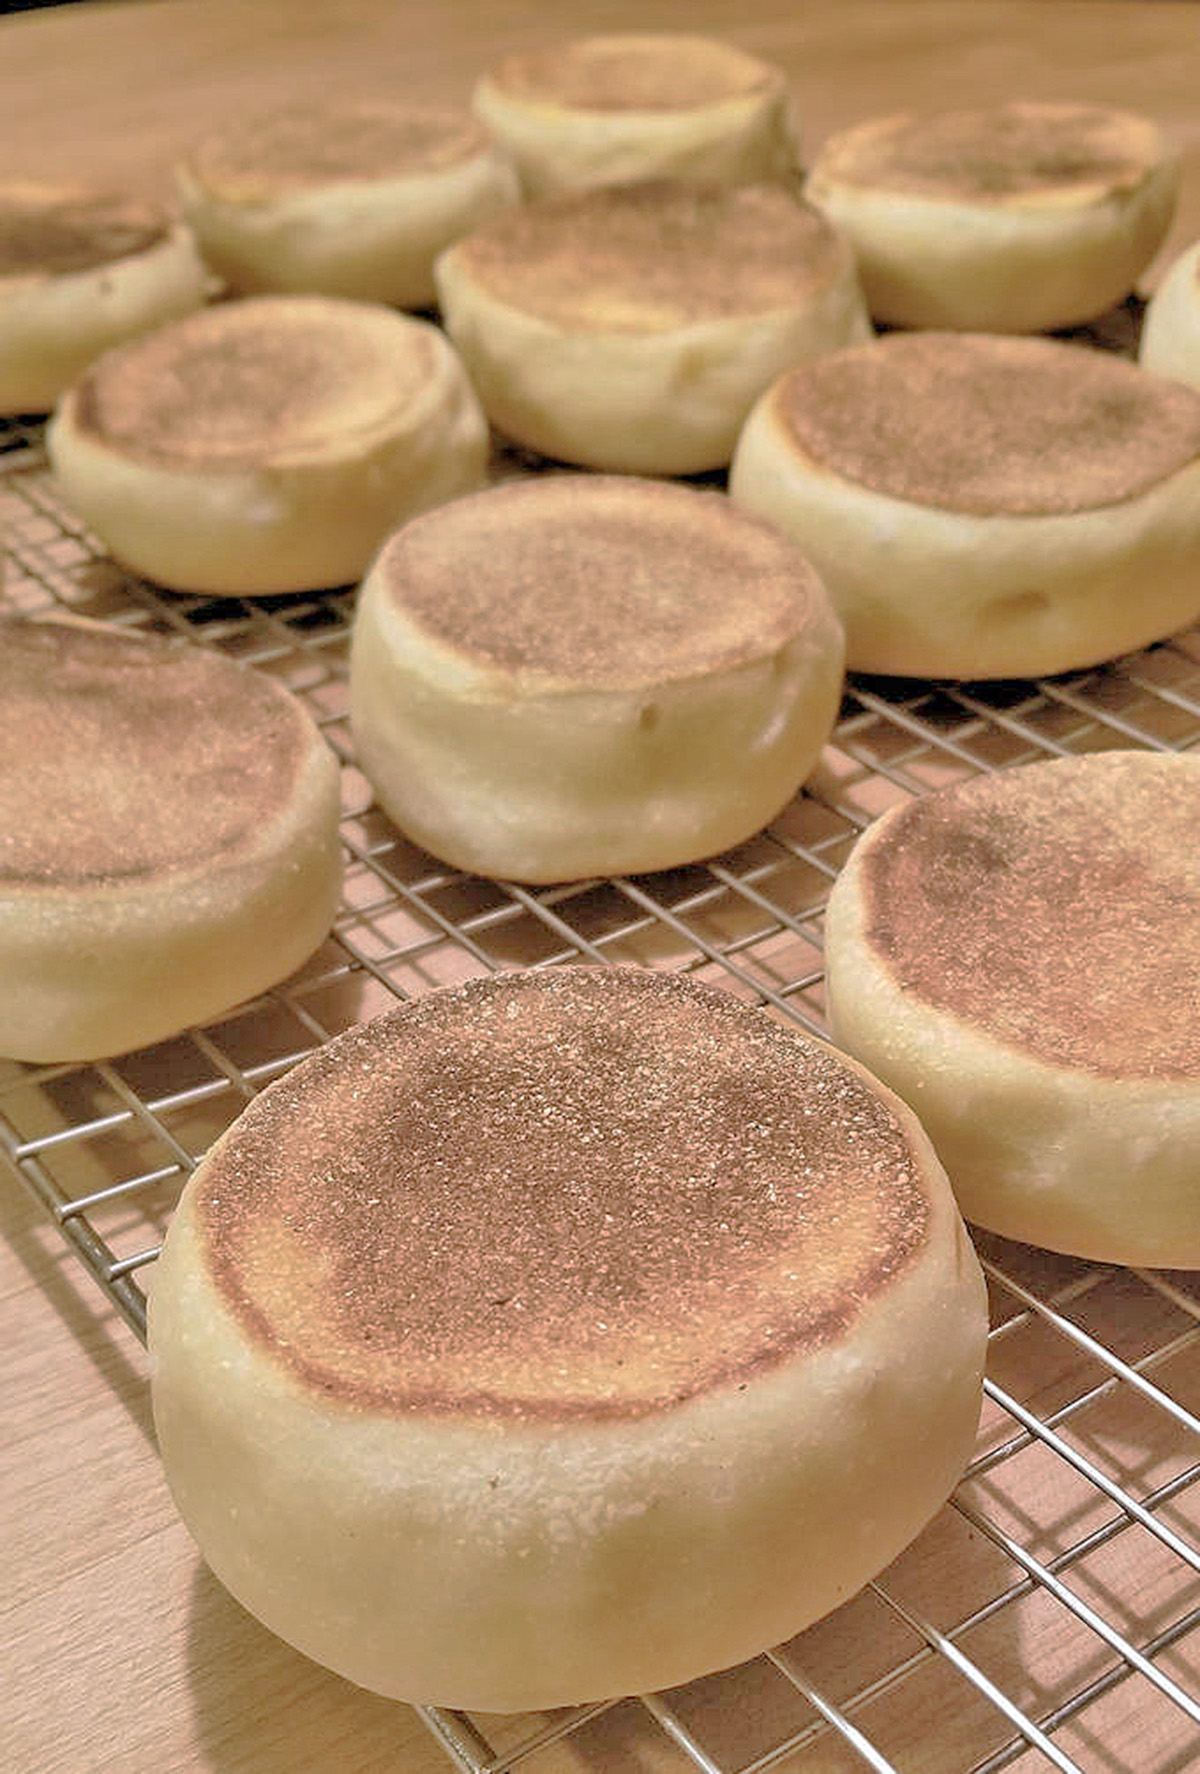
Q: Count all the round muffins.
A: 12